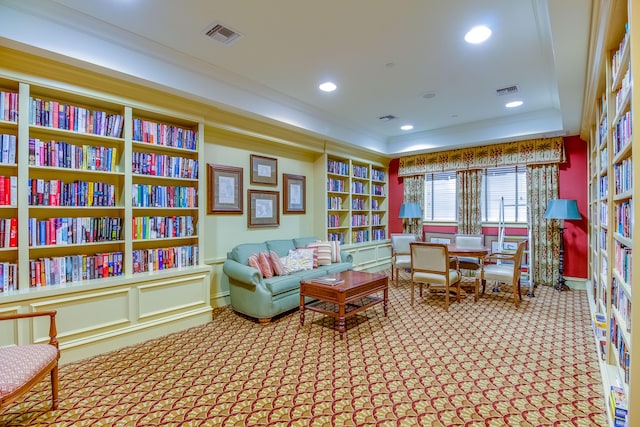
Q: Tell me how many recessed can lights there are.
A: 4